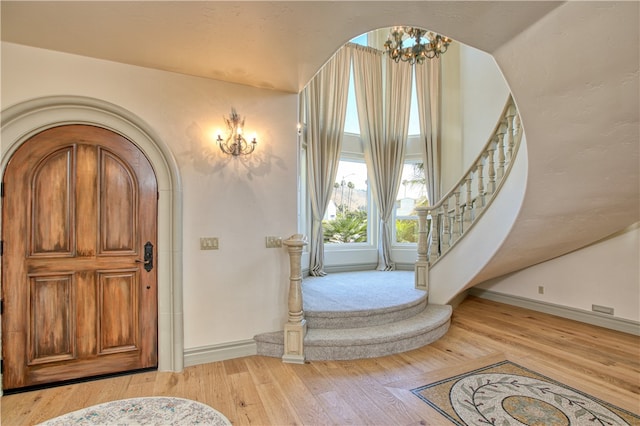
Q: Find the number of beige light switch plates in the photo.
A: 2